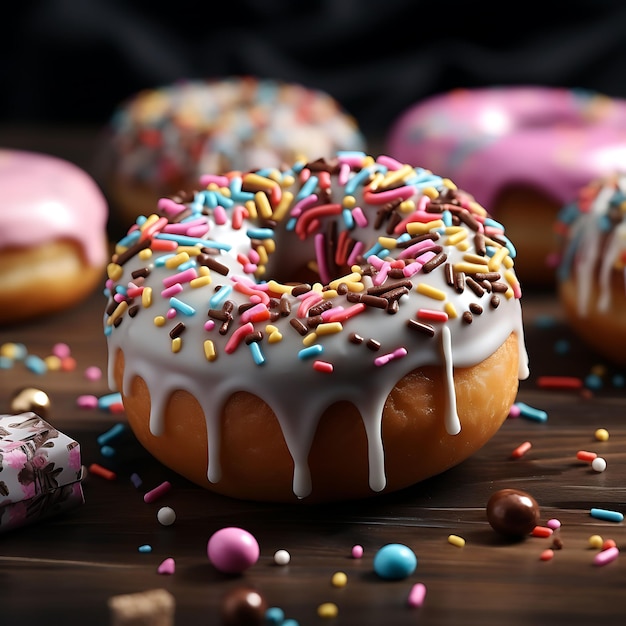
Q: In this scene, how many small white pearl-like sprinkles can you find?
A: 3